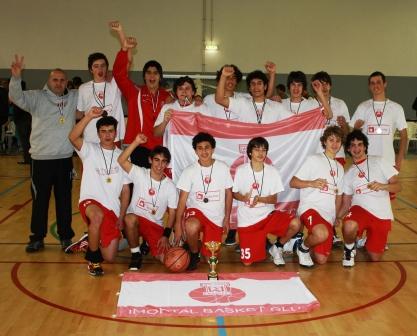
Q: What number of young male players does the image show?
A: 14